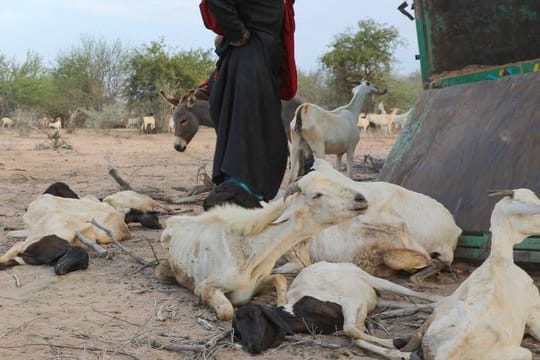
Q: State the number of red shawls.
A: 1